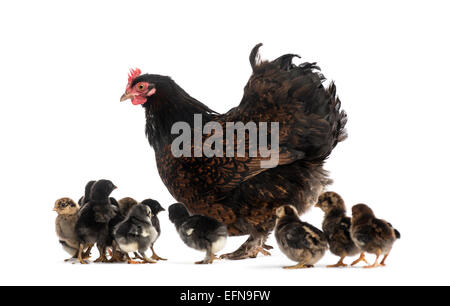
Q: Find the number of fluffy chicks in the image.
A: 10